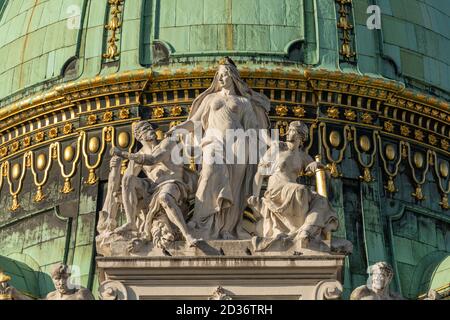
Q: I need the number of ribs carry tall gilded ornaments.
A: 2